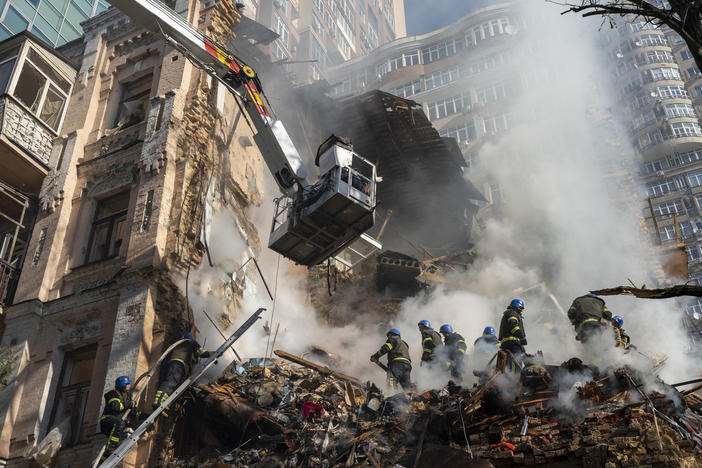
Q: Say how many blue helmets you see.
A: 9